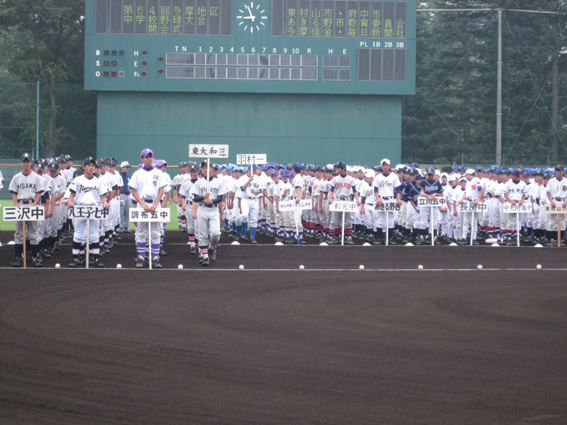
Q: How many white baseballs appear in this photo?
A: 9